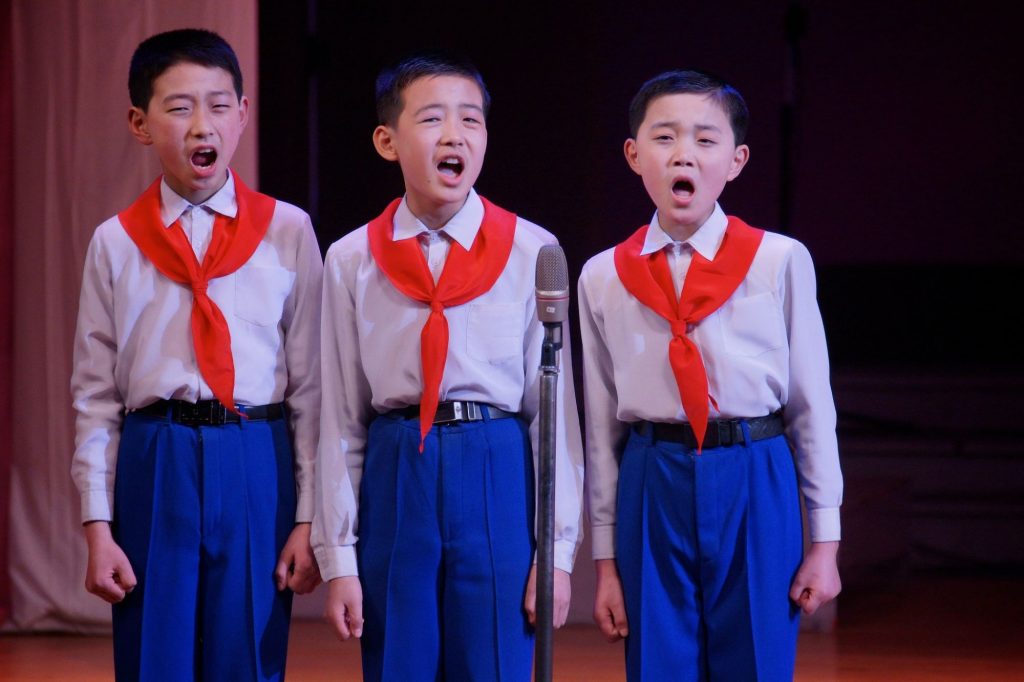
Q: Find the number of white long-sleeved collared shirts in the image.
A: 3